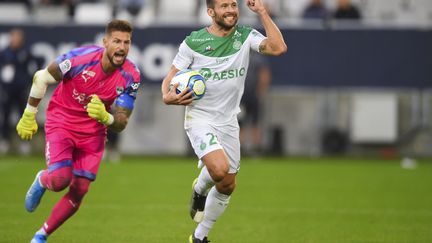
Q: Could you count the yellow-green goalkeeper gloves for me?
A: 2